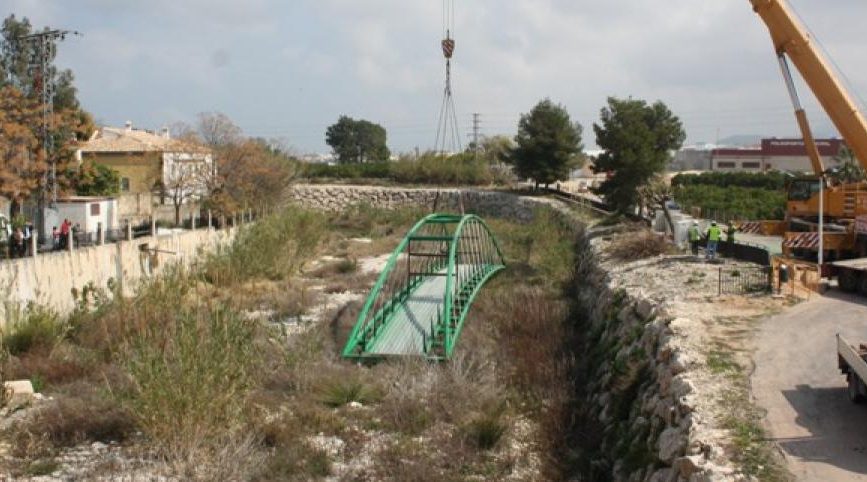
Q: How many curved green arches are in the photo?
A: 2